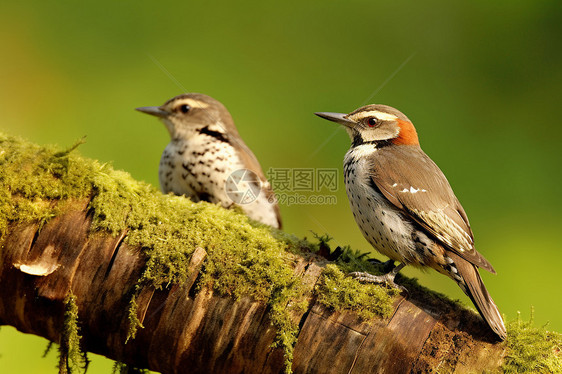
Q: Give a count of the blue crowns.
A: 0